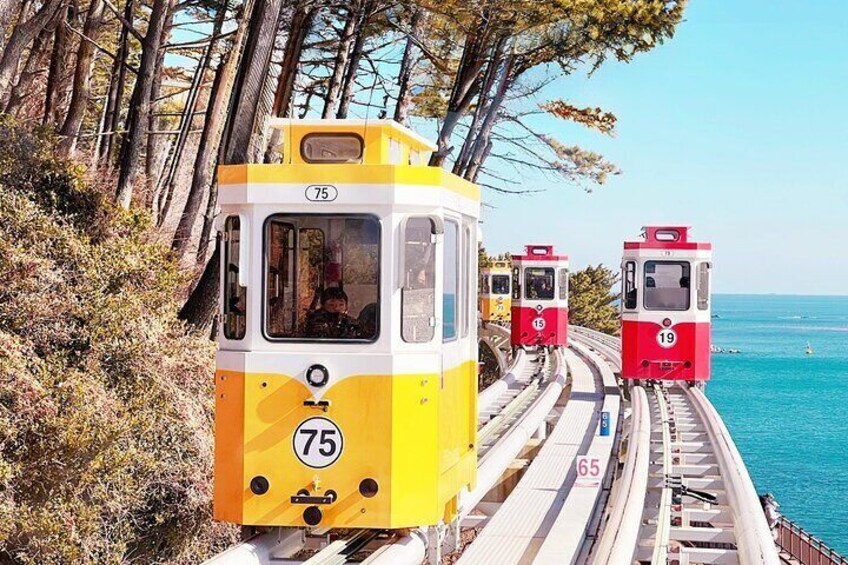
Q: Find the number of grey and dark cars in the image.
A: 0